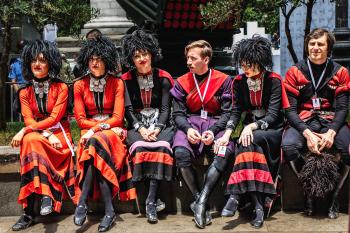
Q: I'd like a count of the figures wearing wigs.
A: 4